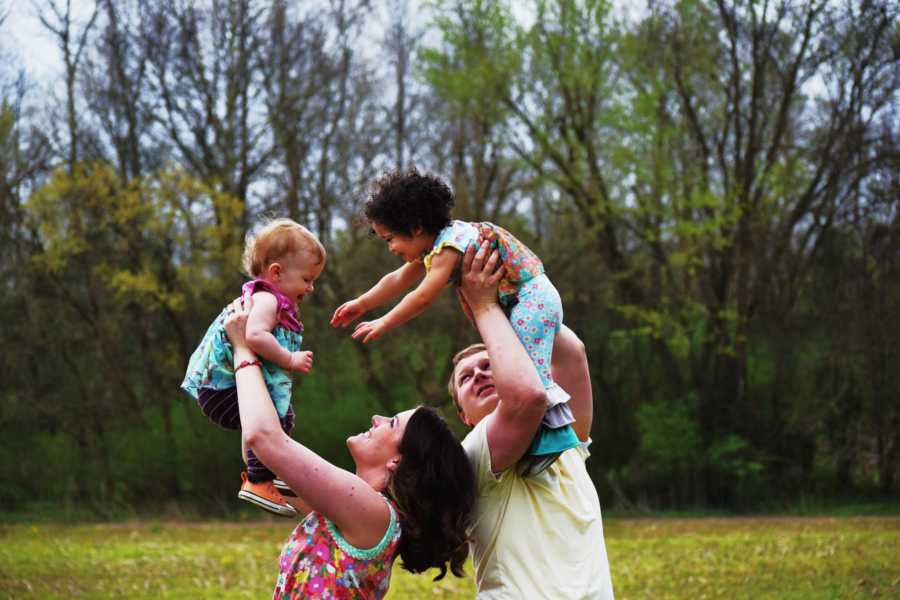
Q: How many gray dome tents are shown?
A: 0